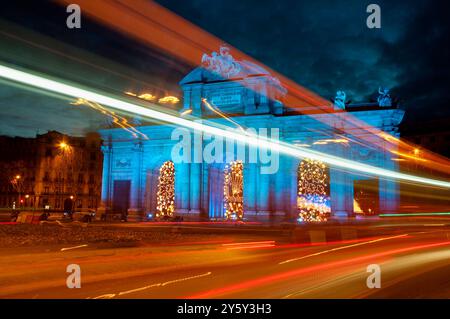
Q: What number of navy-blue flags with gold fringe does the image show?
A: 0